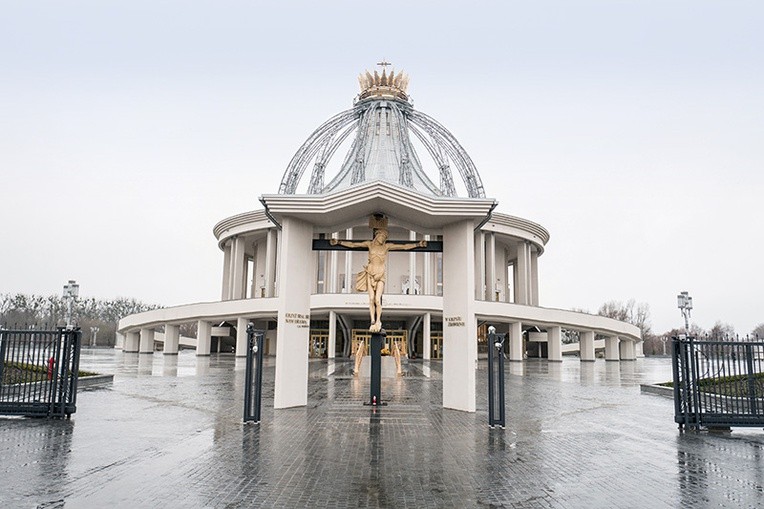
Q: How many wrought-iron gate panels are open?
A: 2